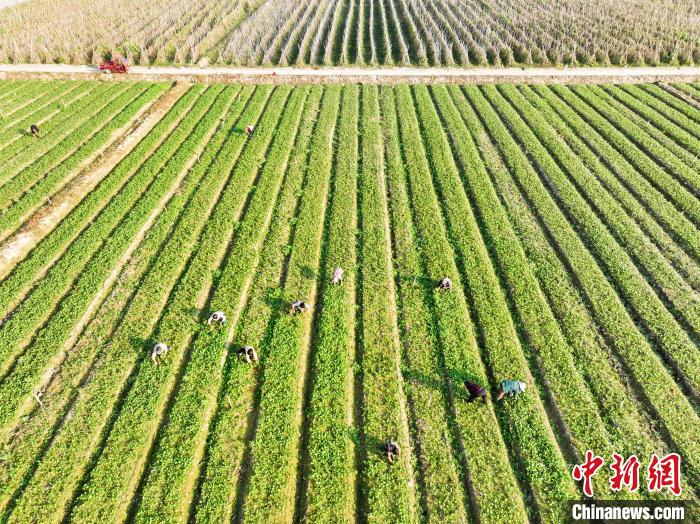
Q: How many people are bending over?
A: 11